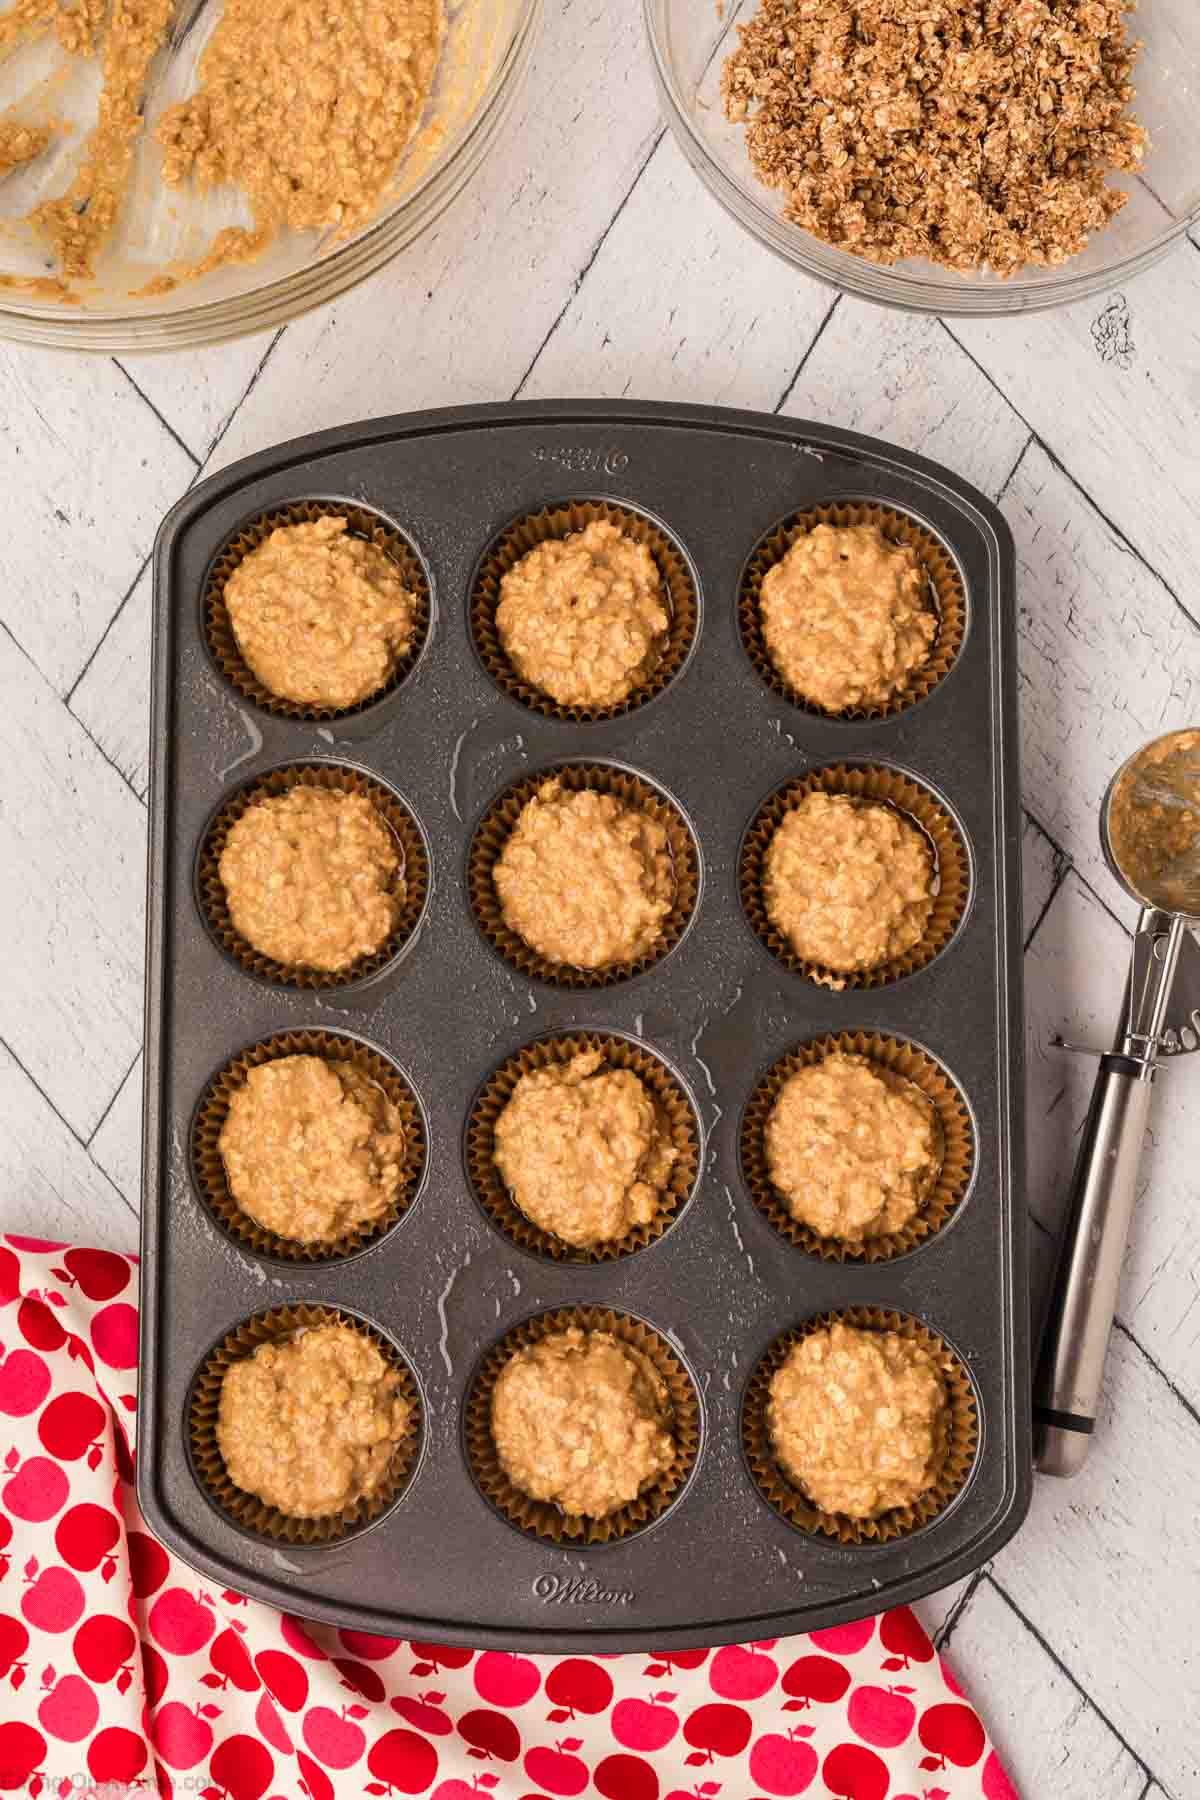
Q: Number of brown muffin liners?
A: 12